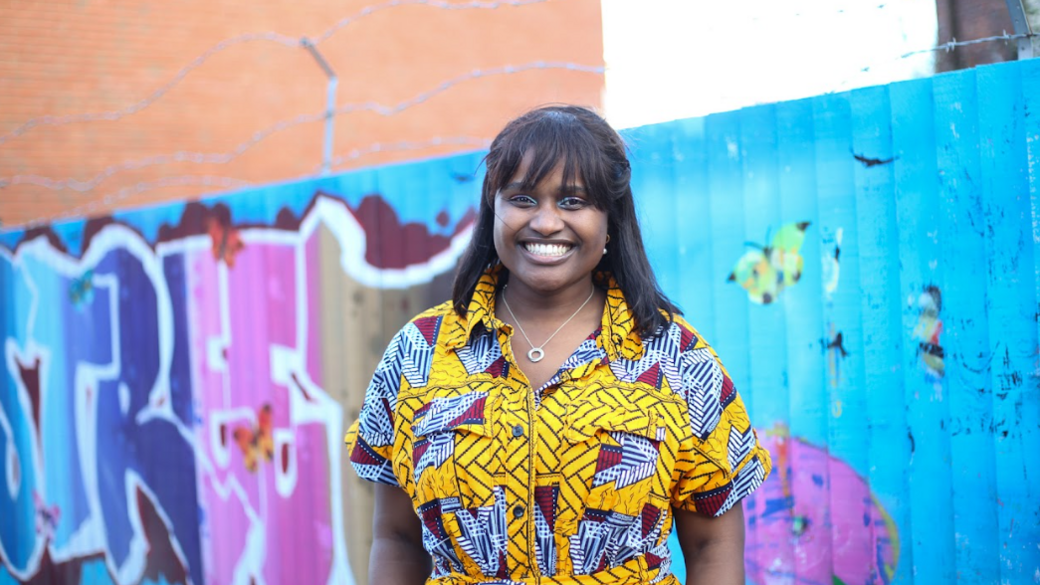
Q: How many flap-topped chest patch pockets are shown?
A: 2